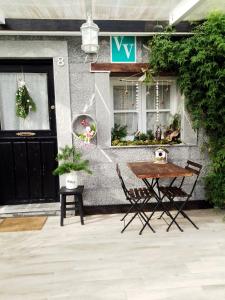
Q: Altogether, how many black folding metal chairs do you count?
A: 2